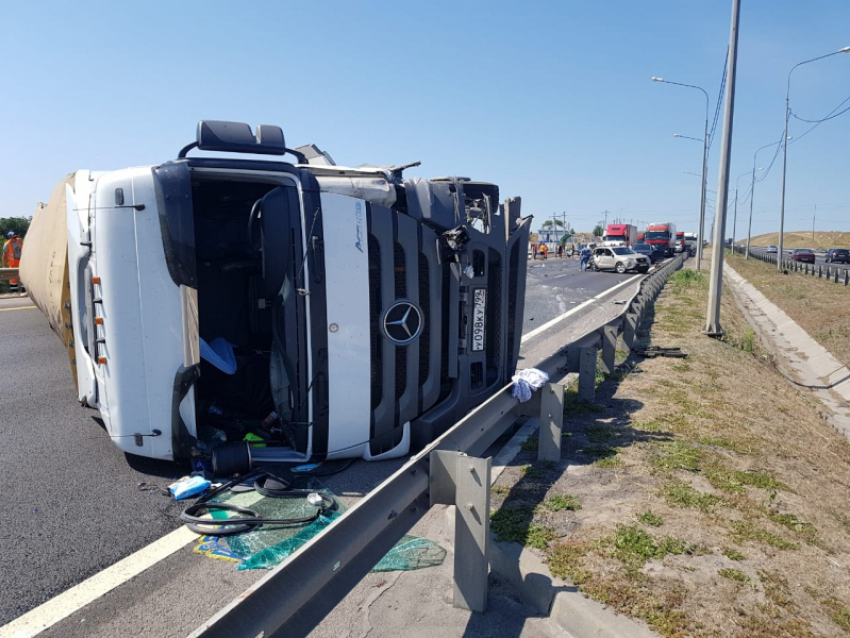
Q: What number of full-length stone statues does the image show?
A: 0